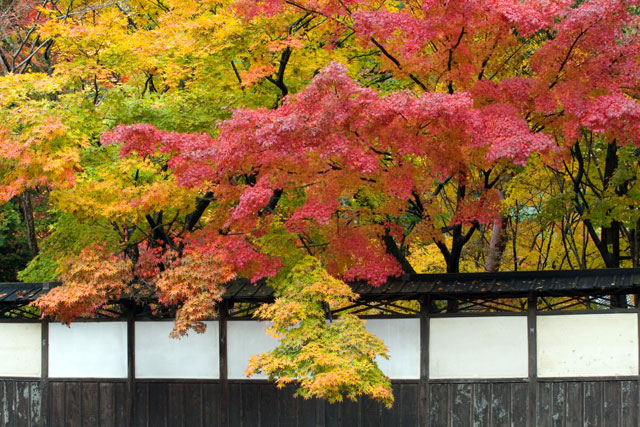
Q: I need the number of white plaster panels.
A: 7